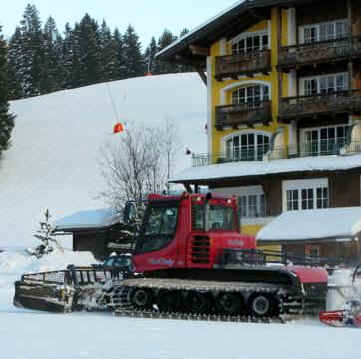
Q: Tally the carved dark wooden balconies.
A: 4